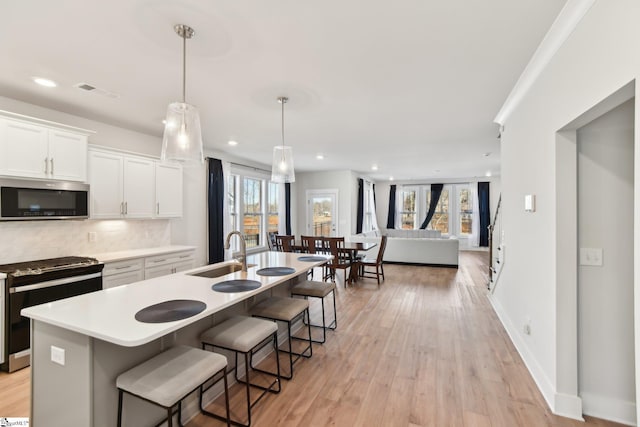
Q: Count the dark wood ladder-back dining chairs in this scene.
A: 5